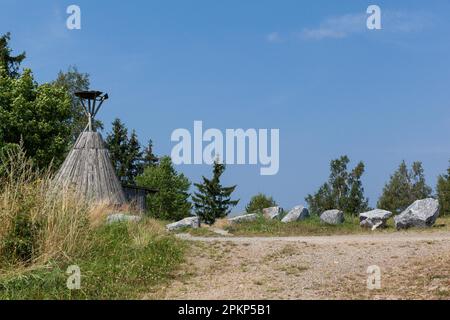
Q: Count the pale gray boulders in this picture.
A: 8